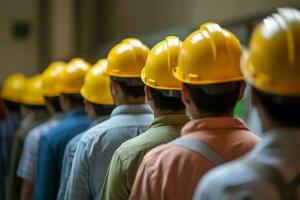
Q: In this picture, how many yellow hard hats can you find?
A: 9